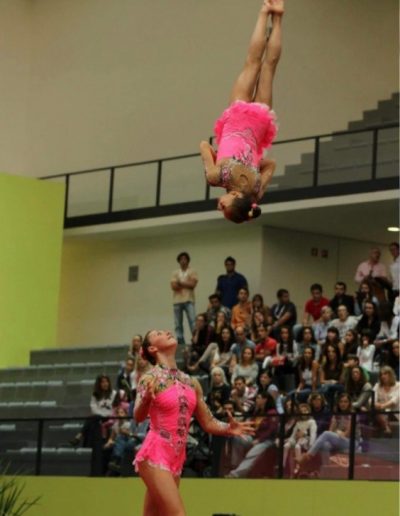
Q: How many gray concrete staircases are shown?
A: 1